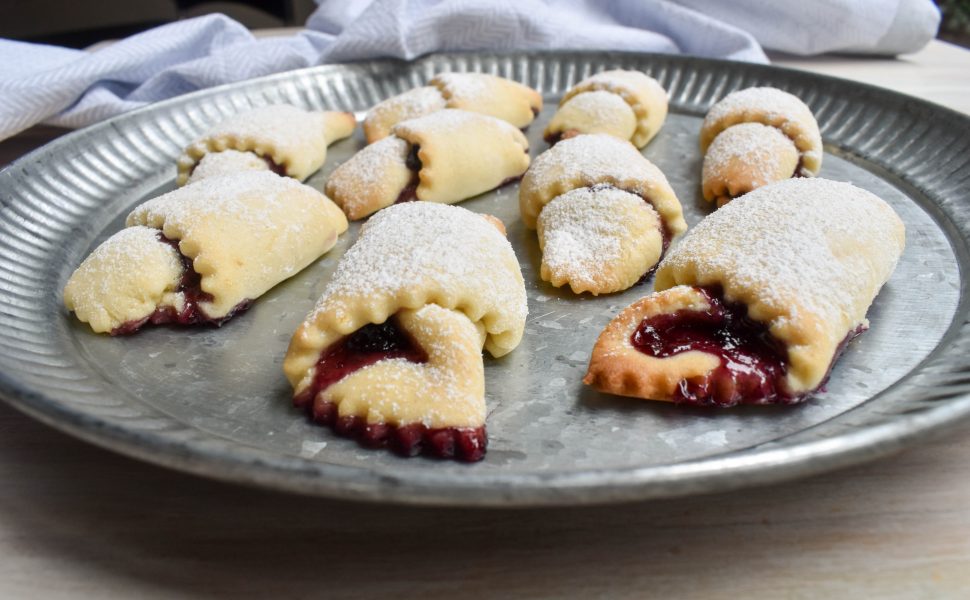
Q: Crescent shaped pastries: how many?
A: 9